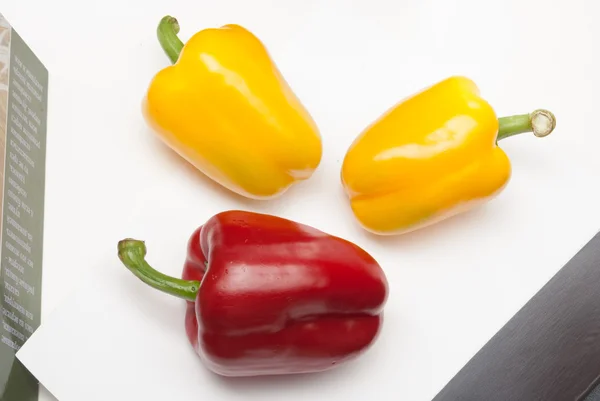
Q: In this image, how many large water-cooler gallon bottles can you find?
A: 0